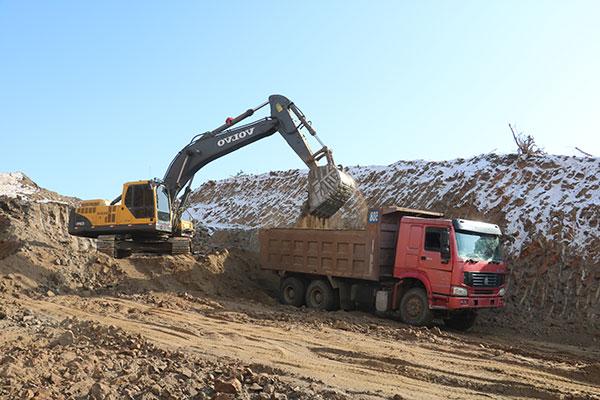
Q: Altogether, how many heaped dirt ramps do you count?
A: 1